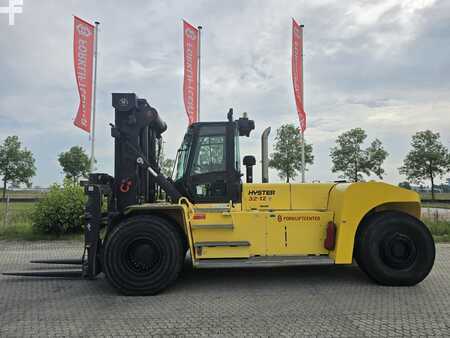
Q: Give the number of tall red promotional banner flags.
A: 3